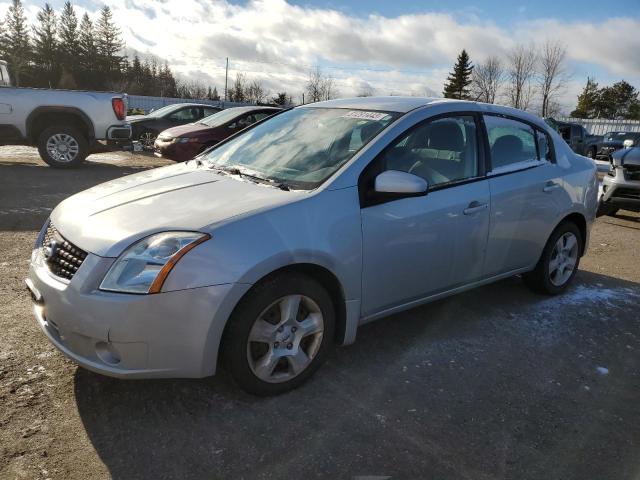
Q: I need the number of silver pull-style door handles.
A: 2